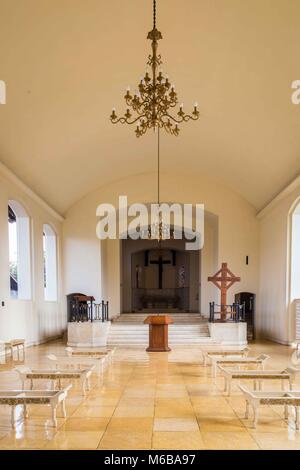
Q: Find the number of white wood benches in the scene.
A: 8